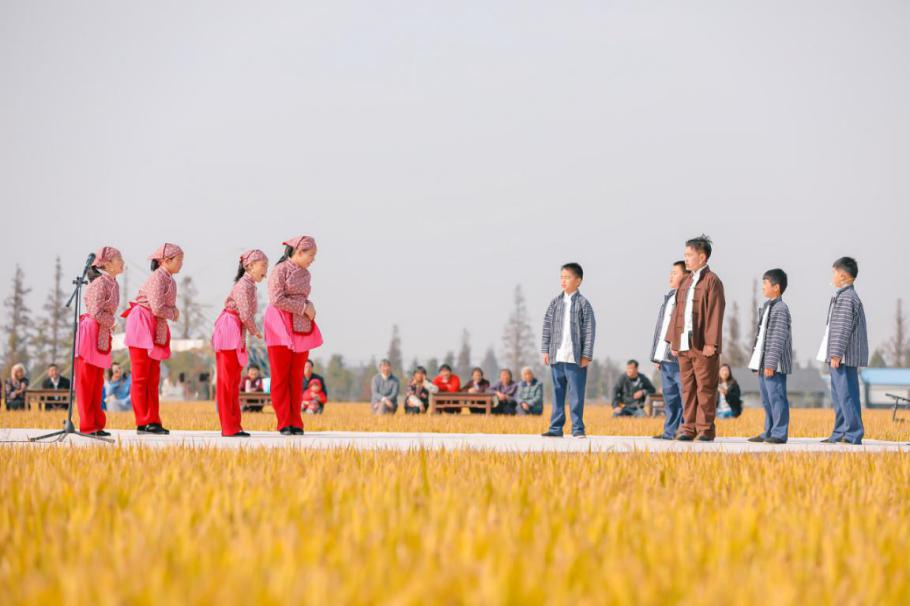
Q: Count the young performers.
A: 9